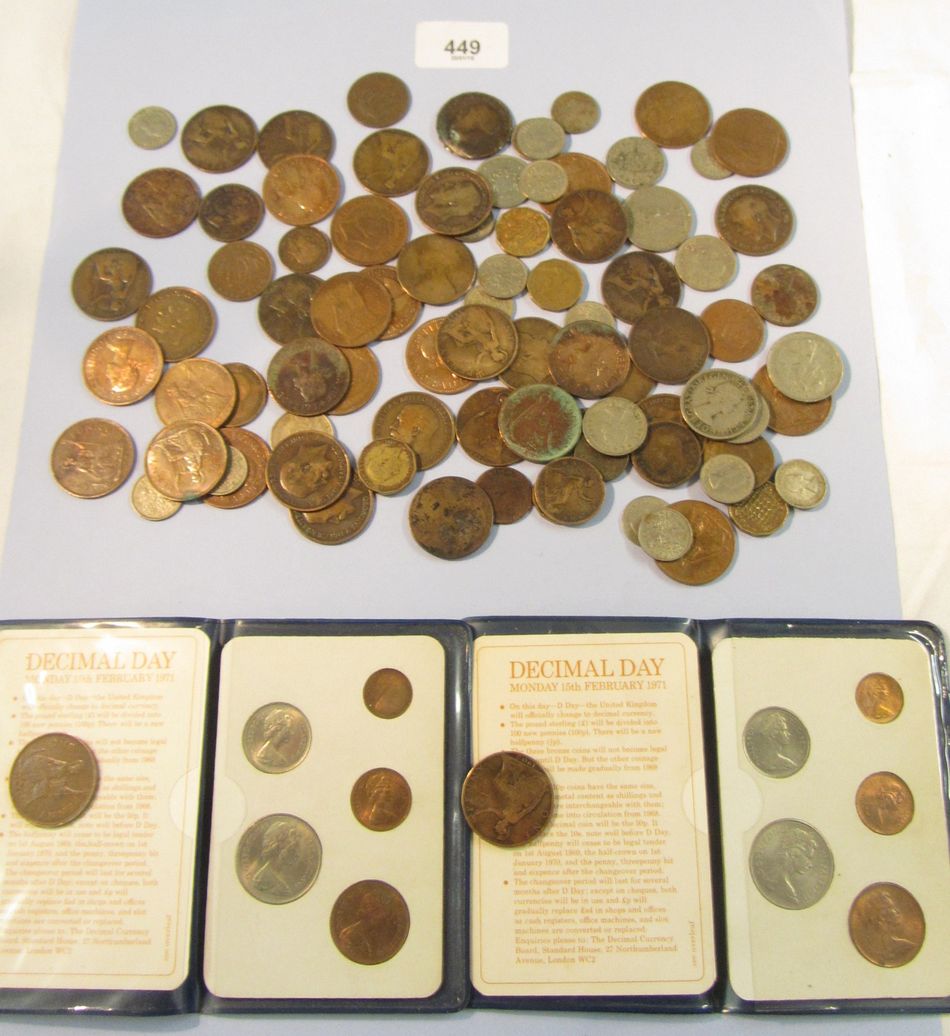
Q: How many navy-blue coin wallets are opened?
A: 2